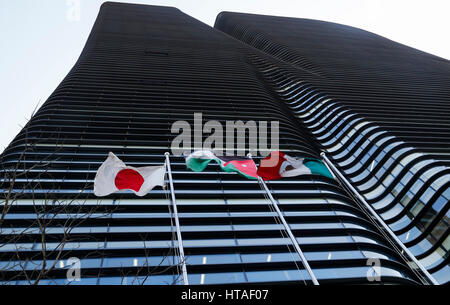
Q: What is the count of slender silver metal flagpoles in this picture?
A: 3